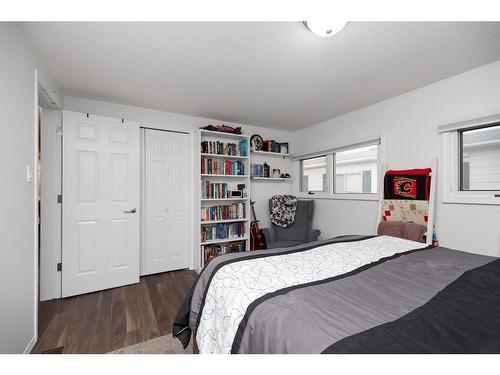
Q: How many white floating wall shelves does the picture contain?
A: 2